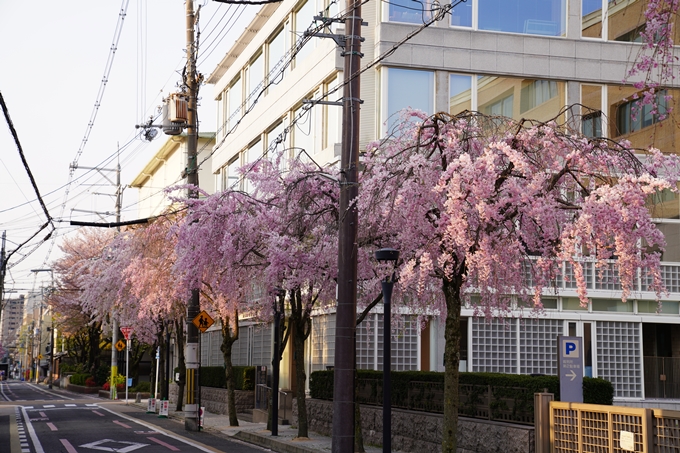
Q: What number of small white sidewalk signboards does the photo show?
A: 3